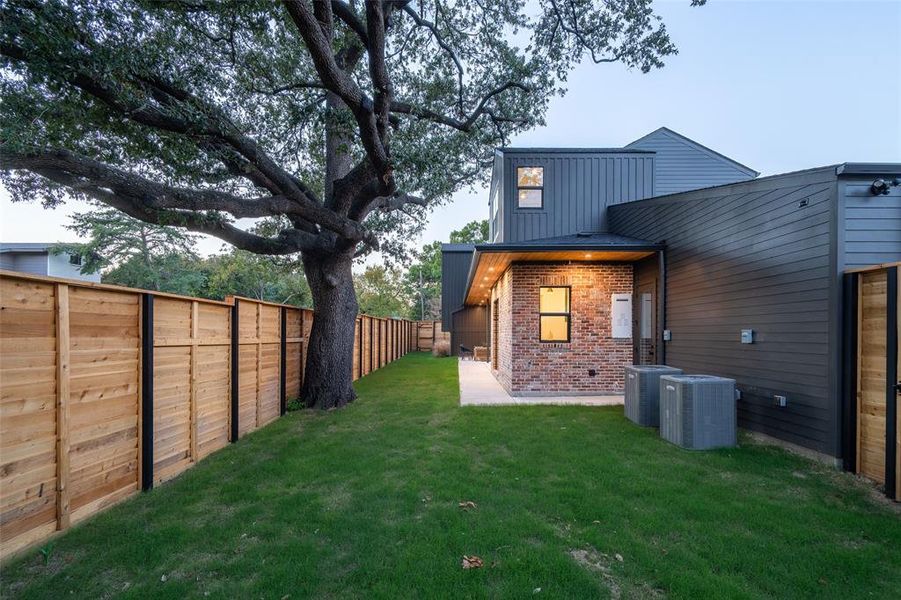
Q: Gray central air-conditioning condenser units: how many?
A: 2